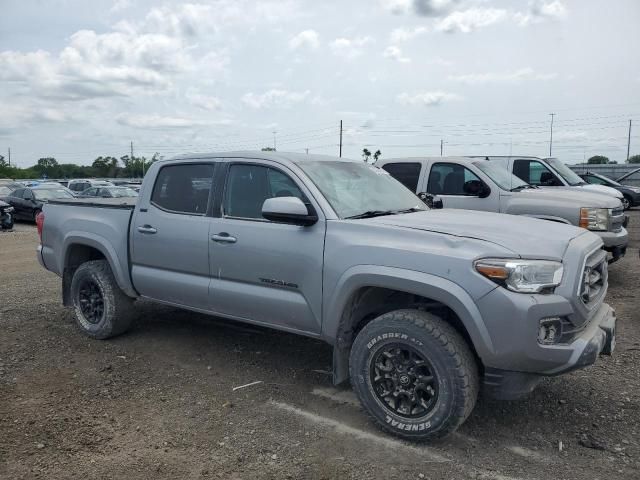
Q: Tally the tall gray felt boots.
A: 0